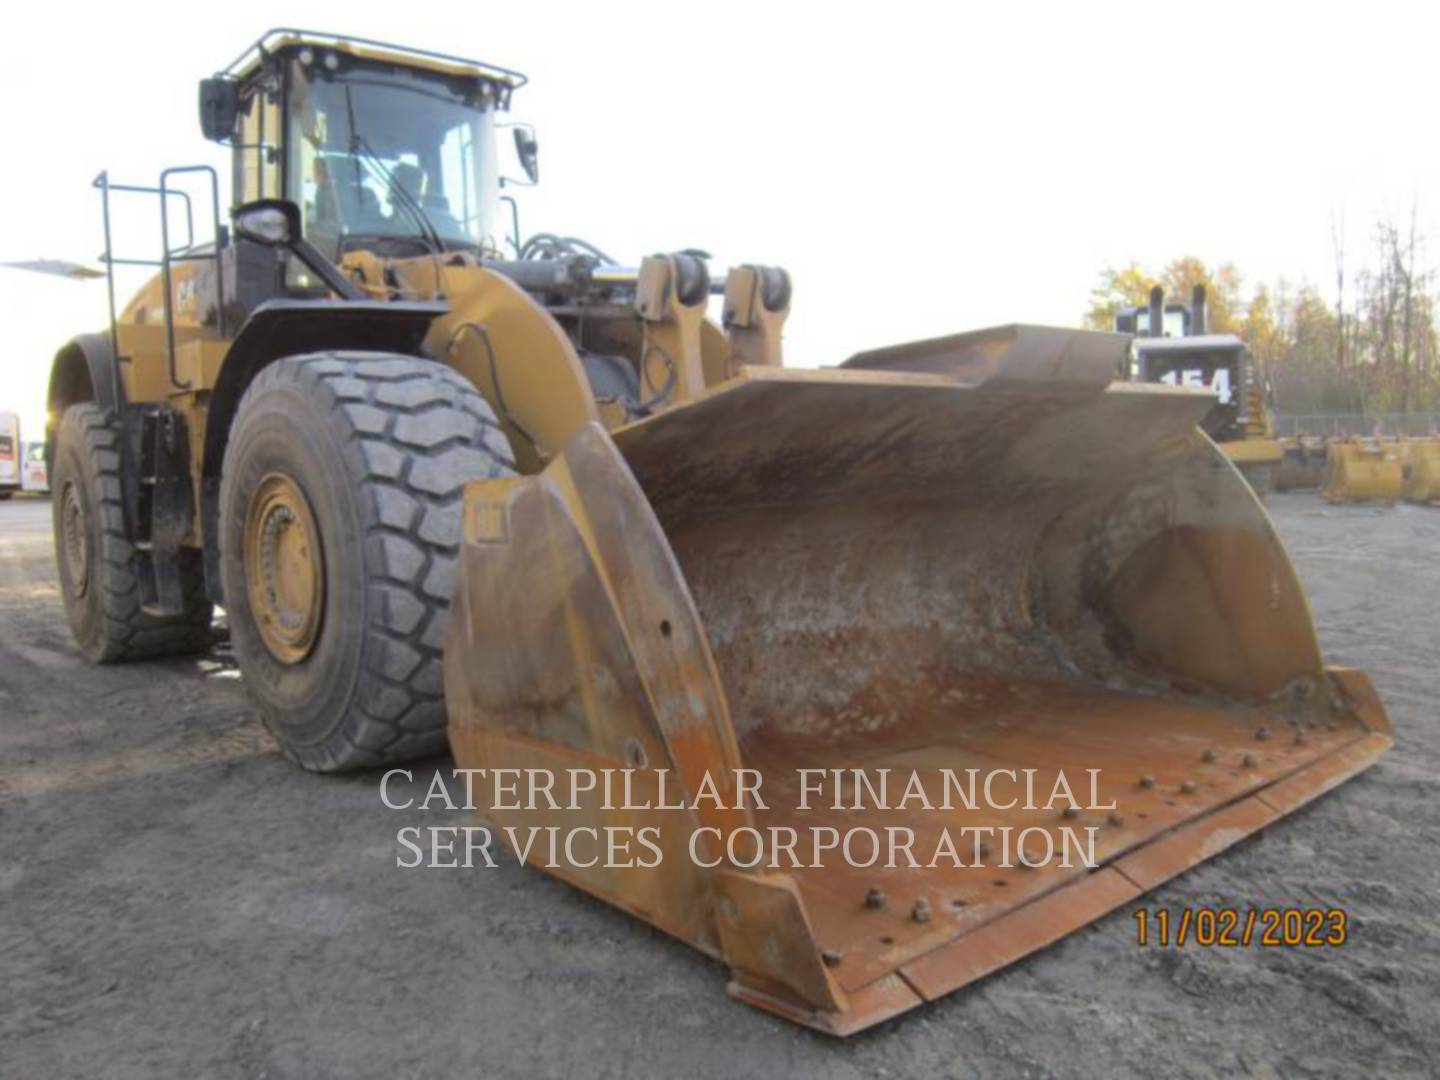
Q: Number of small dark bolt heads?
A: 13